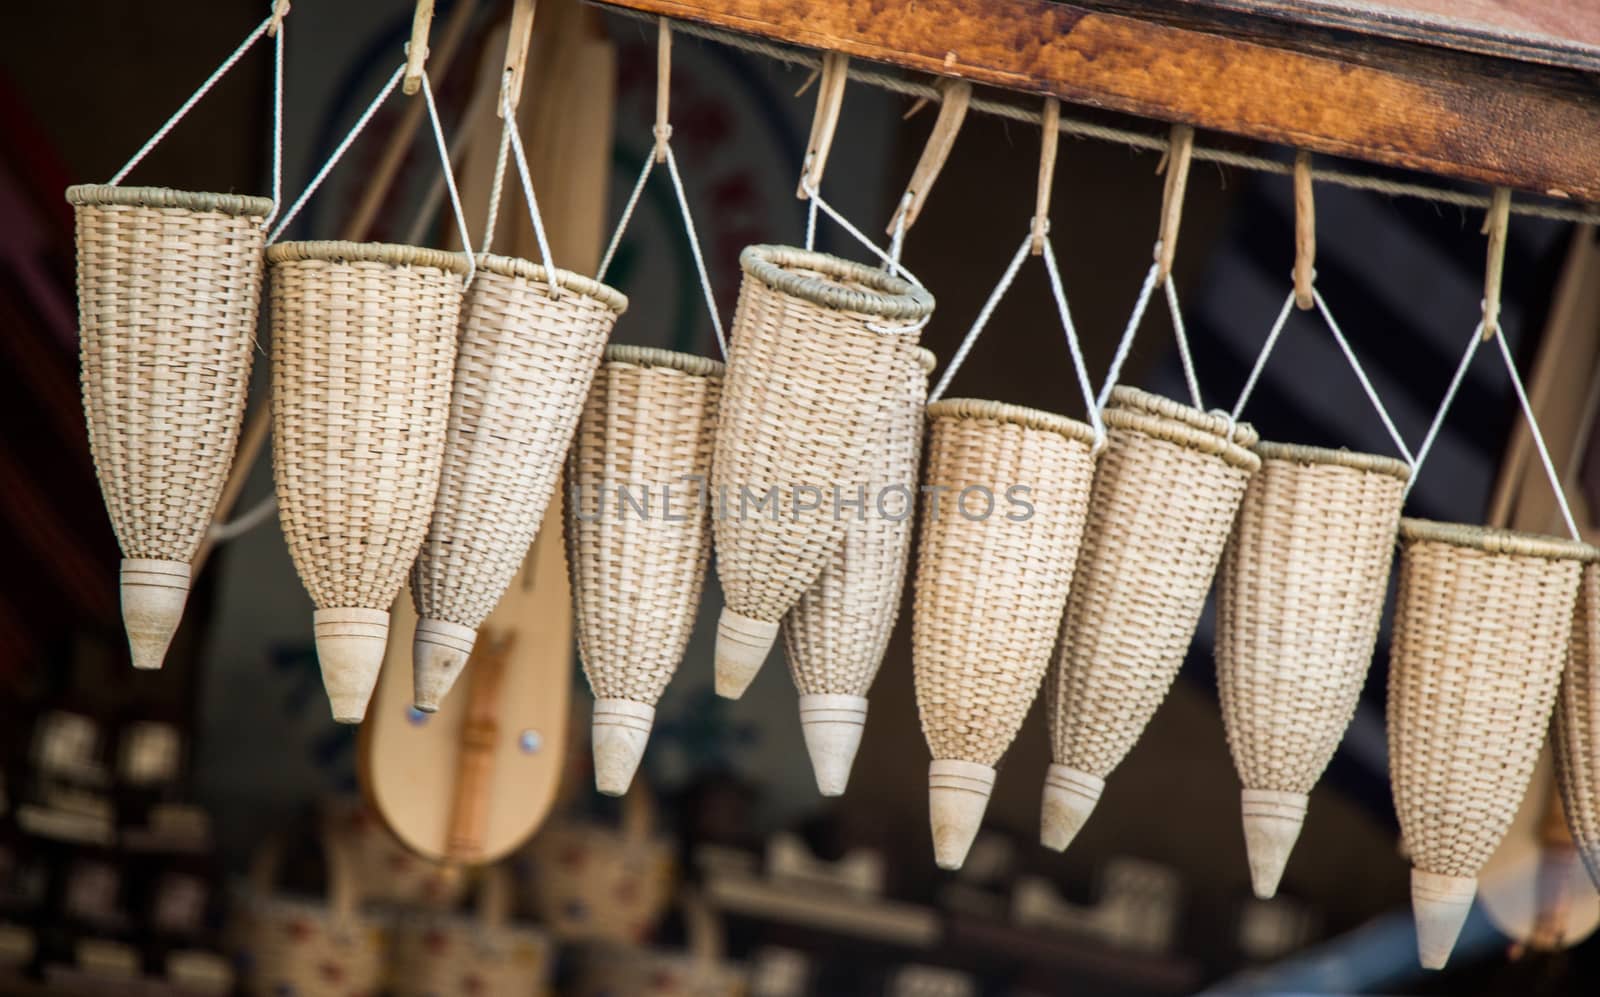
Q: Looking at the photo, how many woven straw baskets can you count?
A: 11